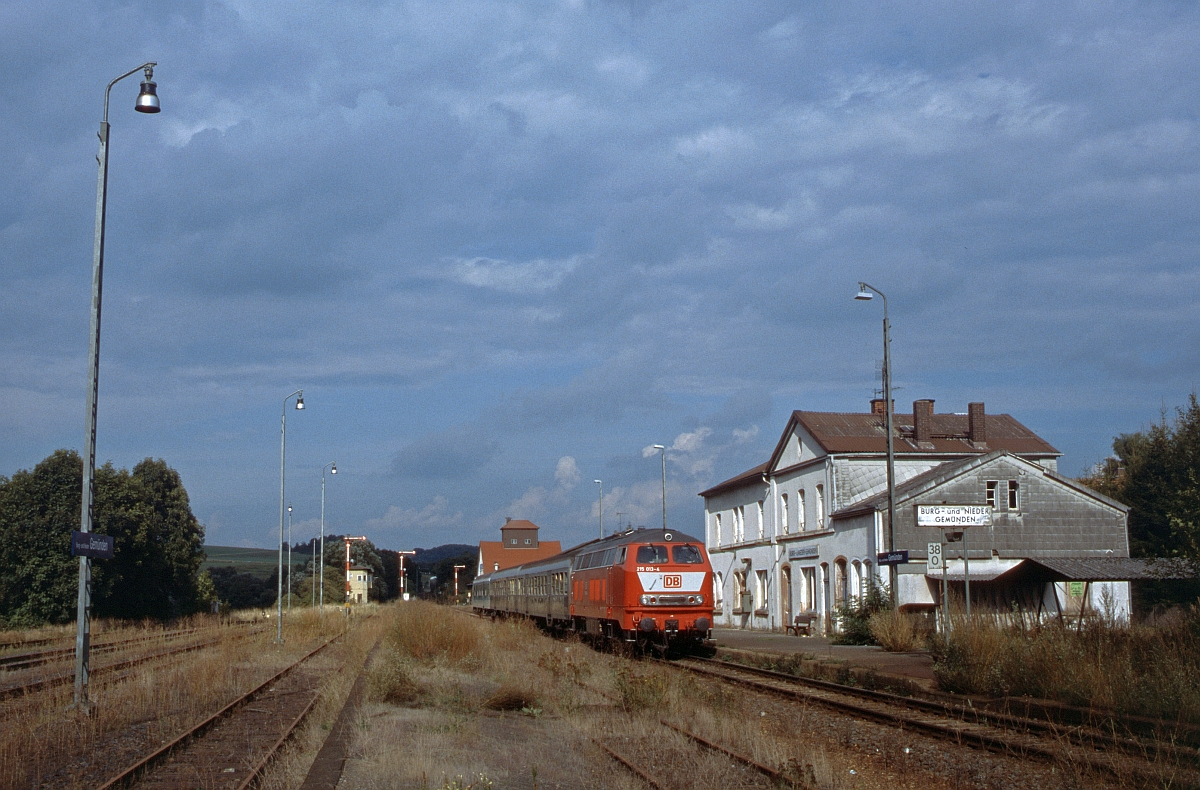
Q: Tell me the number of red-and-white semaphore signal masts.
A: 3